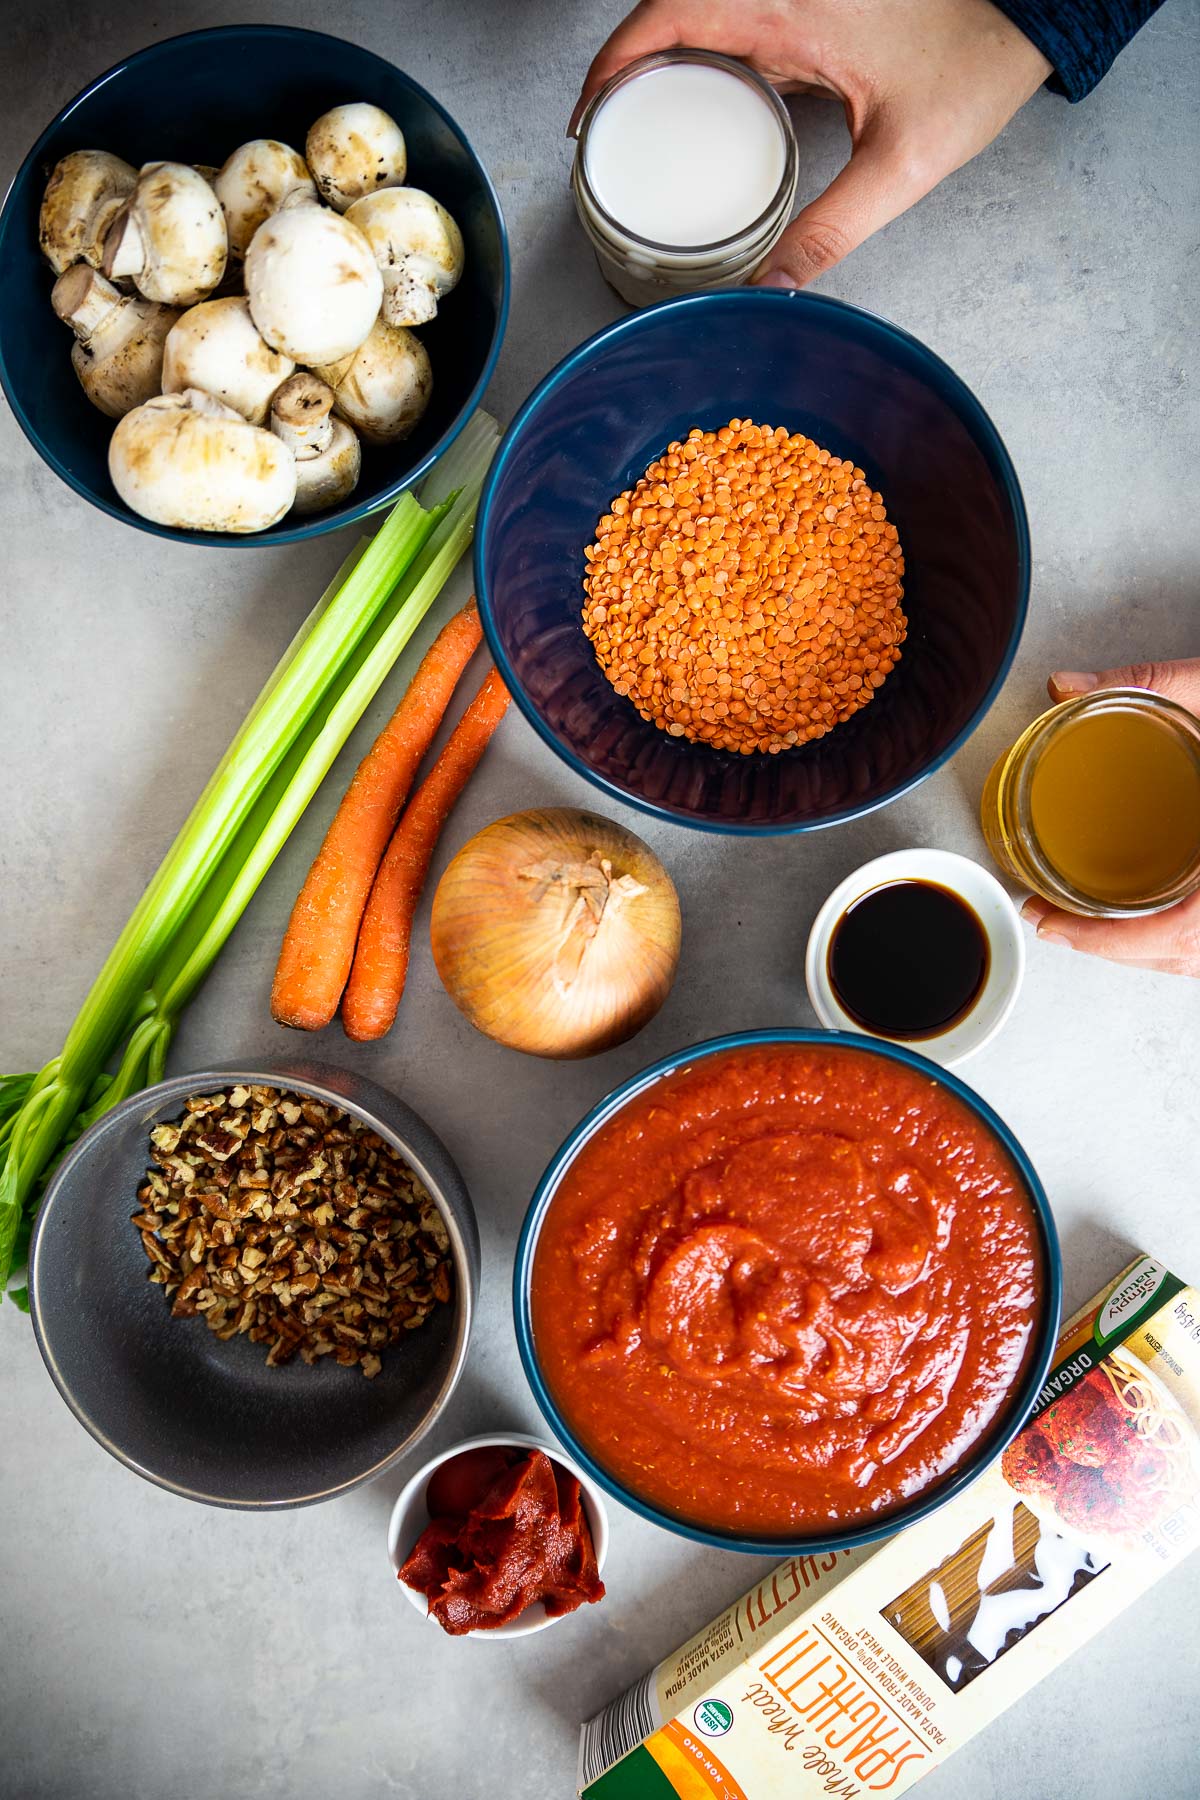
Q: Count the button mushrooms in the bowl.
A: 11